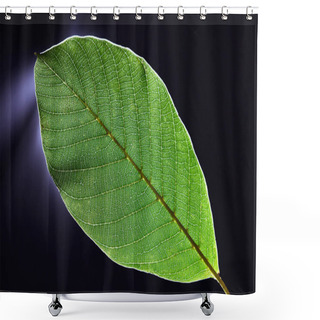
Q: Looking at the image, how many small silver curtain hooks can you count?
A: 12